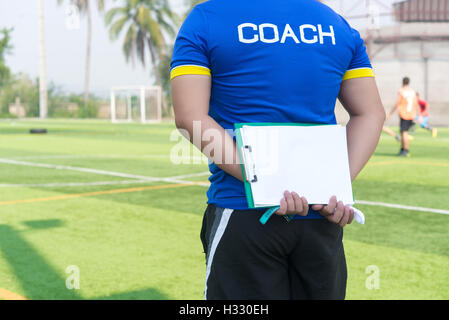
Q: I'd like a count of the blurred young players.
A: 2